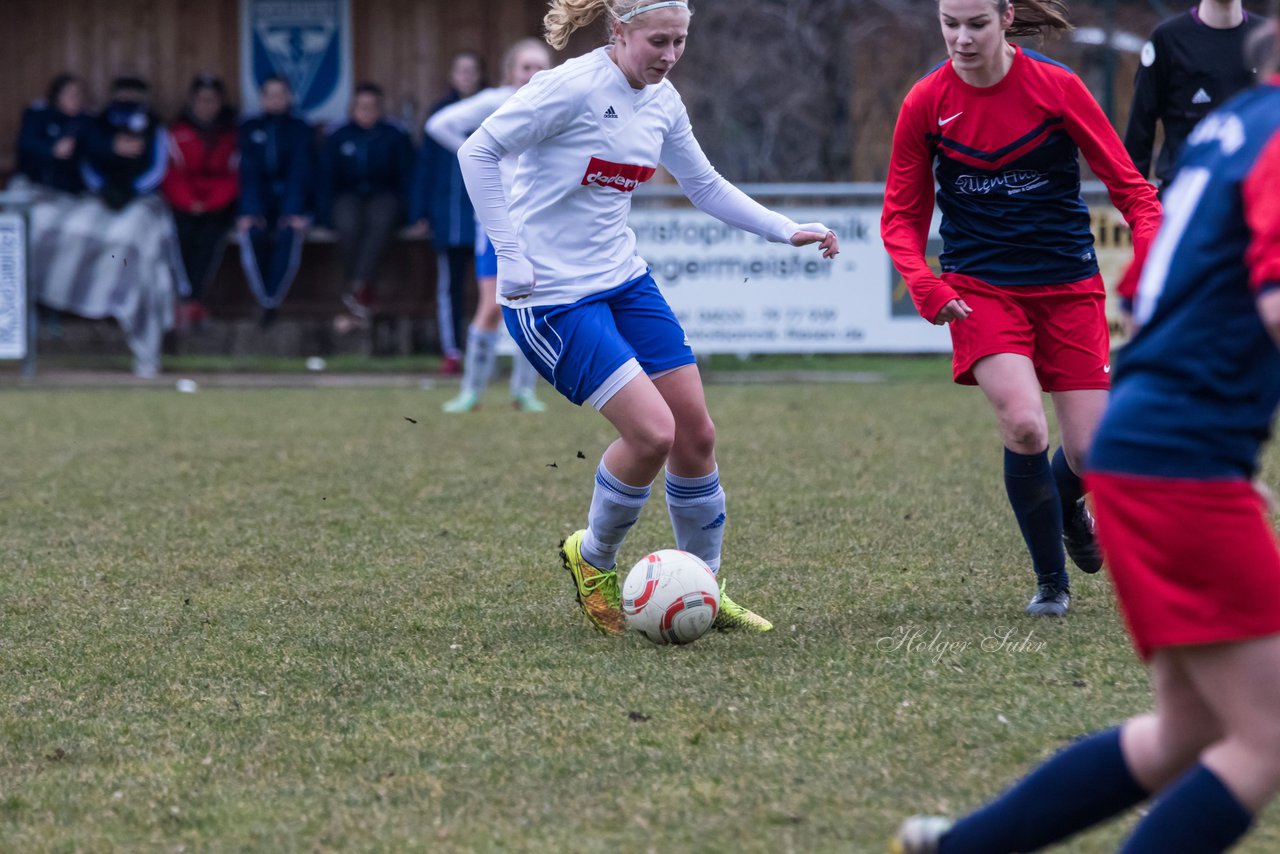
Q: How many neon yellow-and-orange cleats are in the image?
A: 2